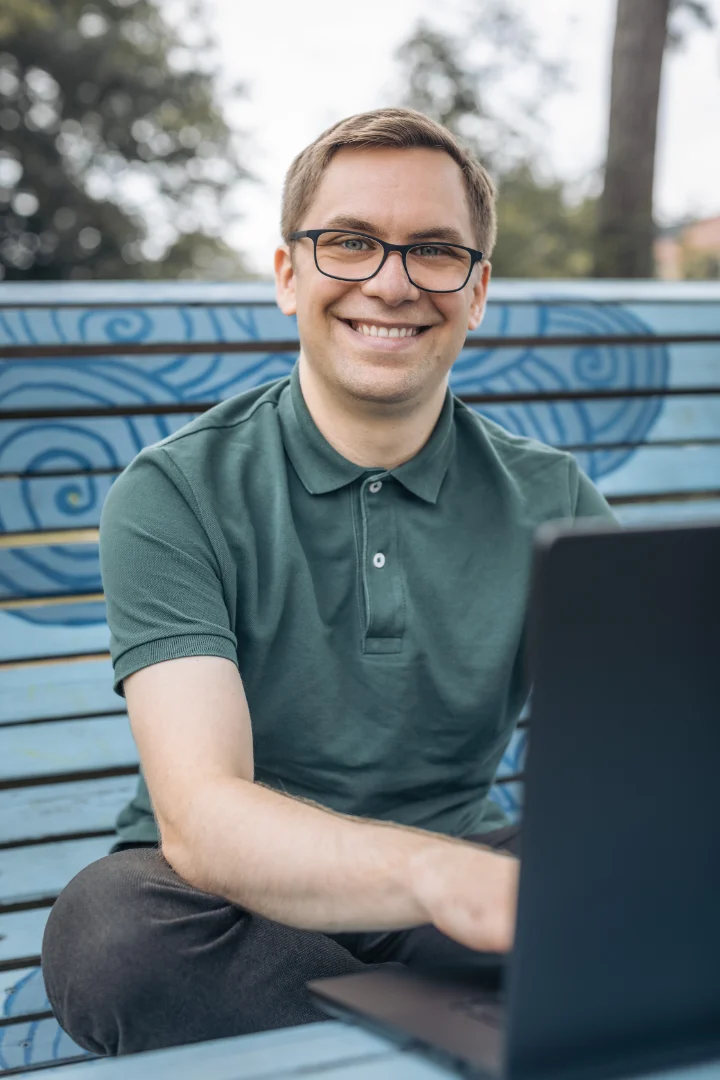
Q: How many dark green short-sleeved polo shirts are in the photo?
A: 1